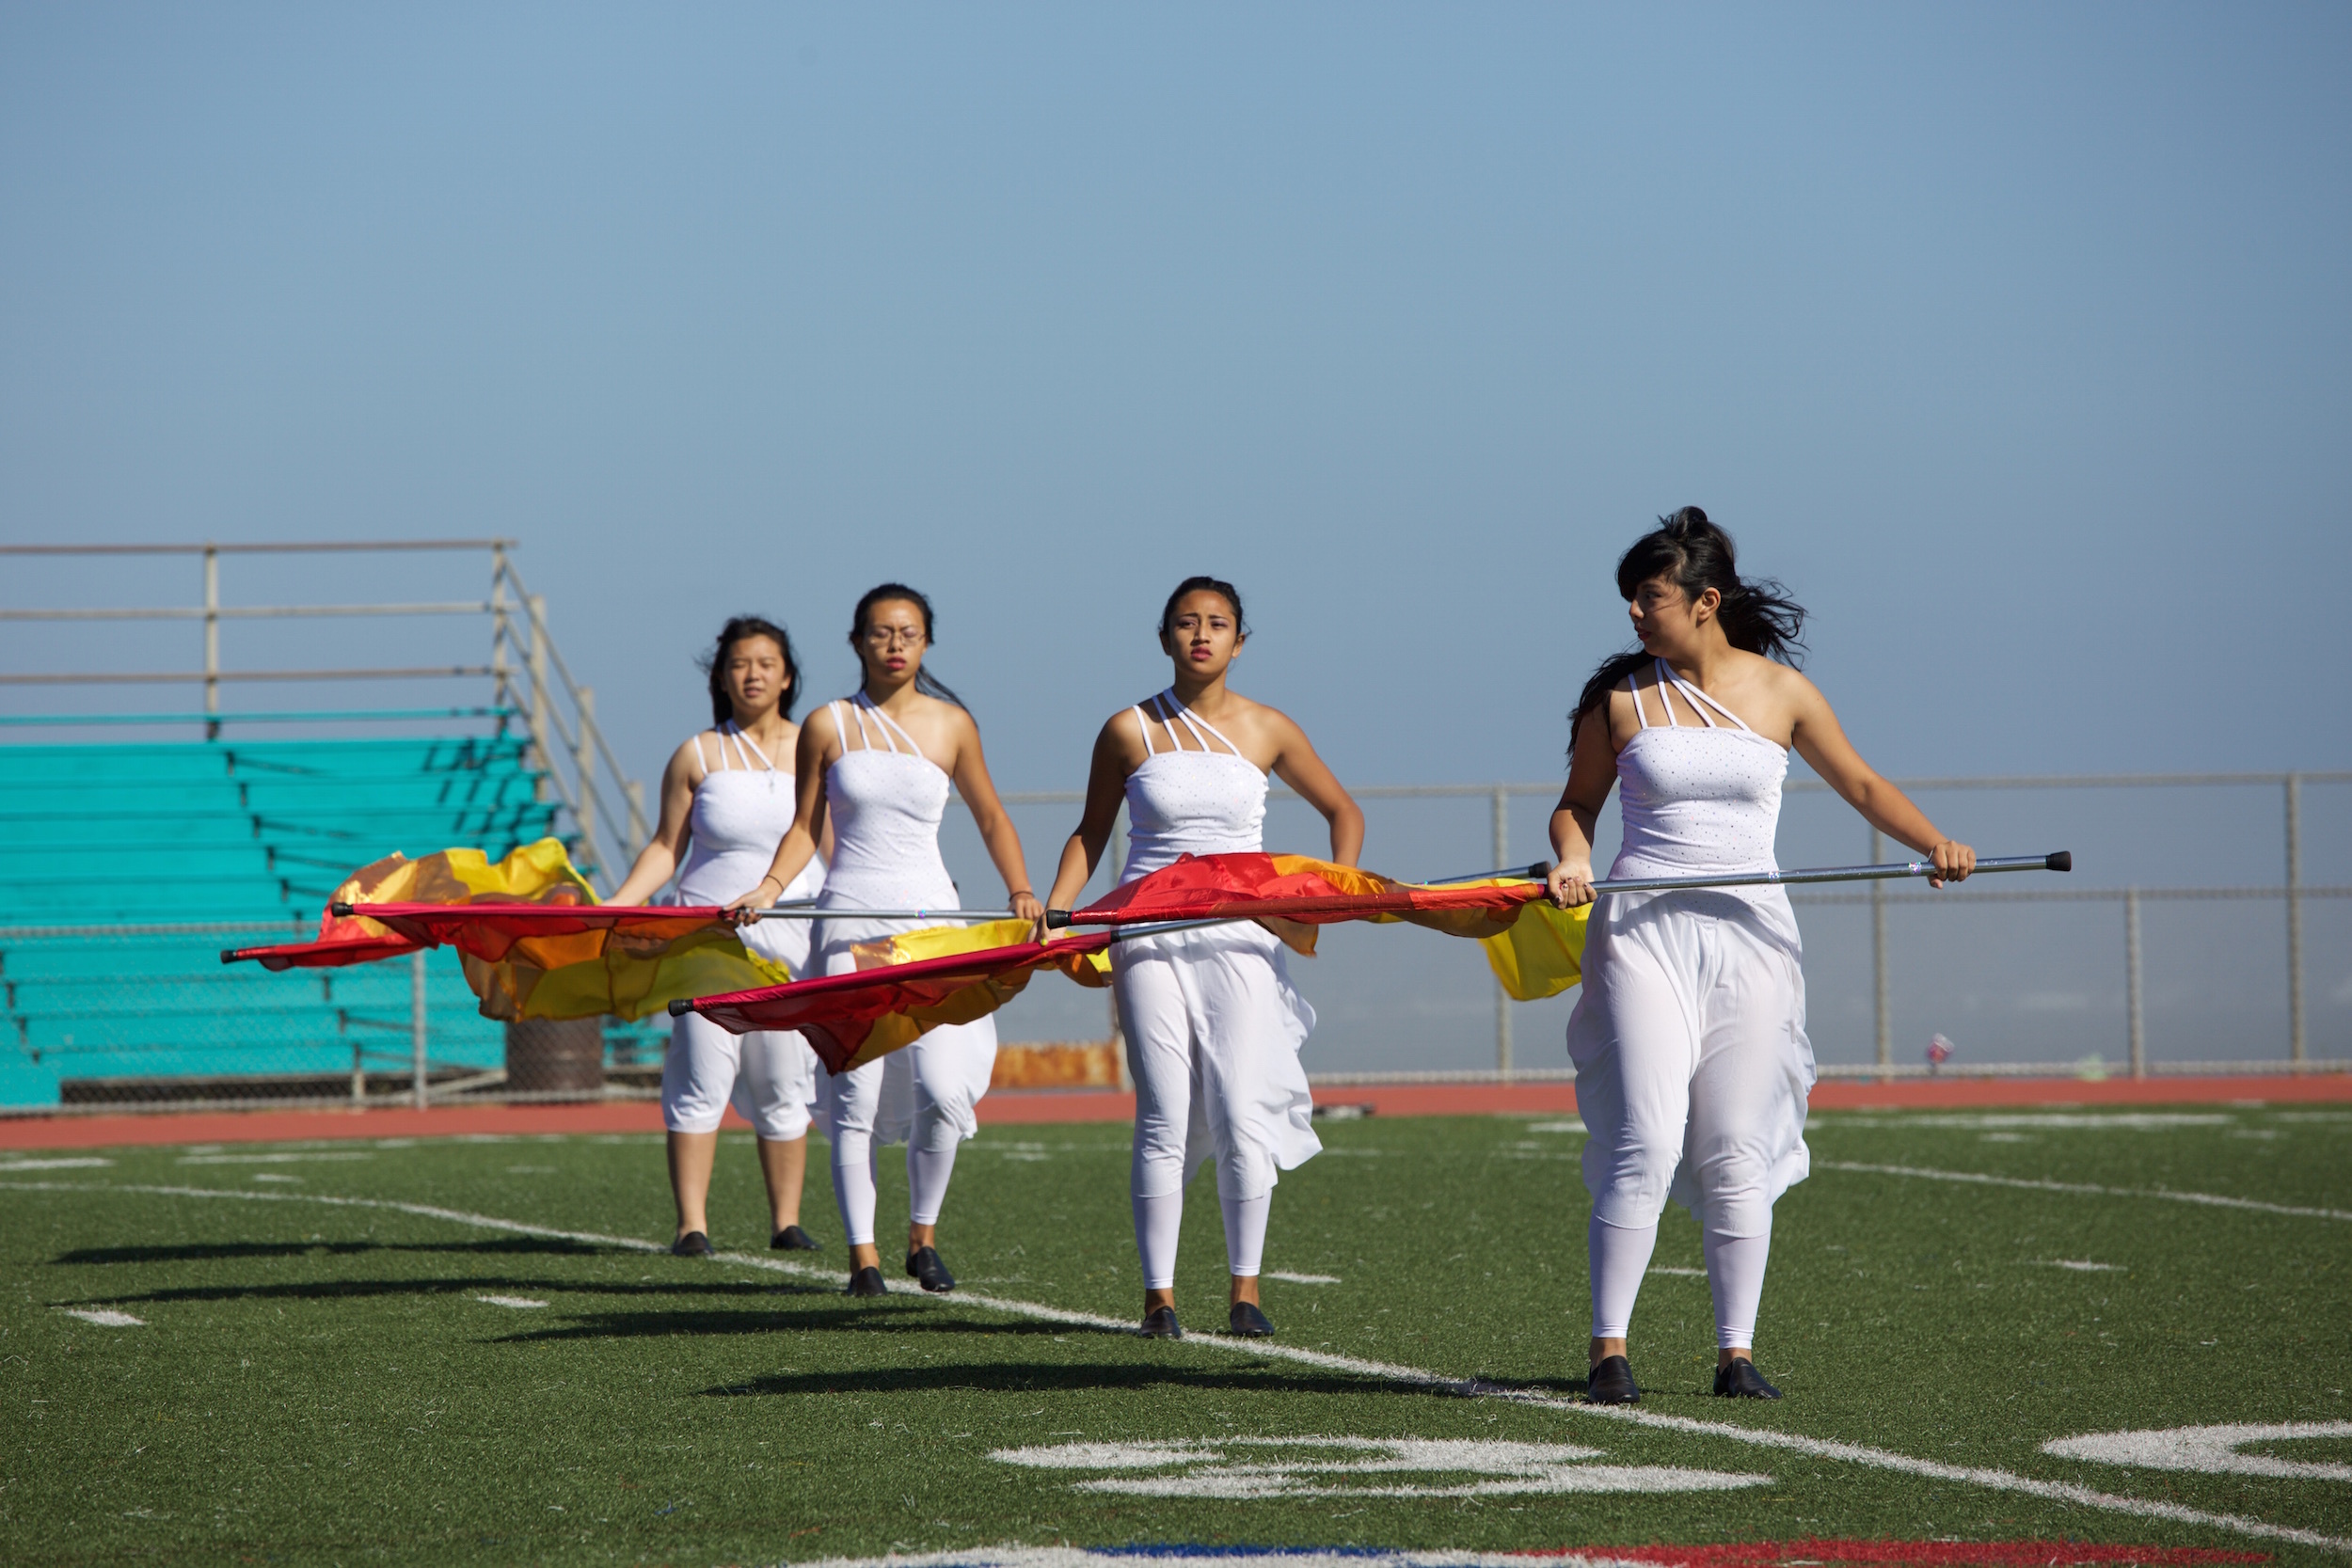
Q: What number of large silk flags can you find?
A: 4